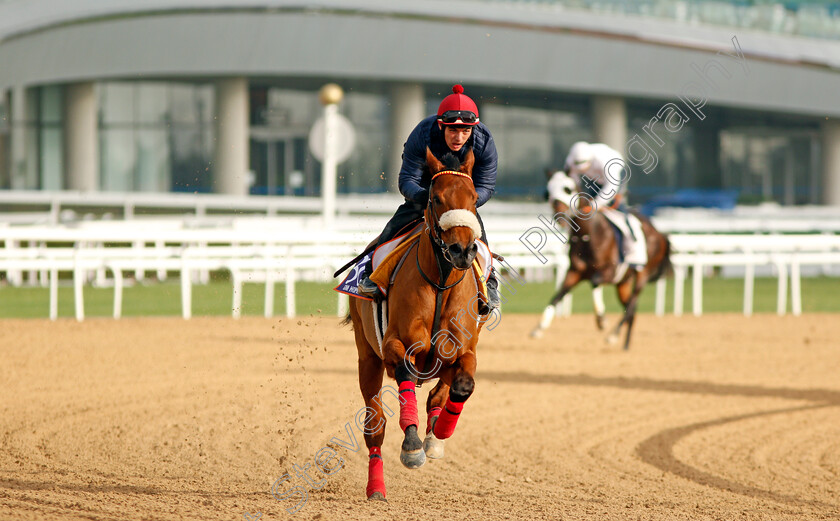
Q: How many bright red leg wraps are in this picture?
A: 4